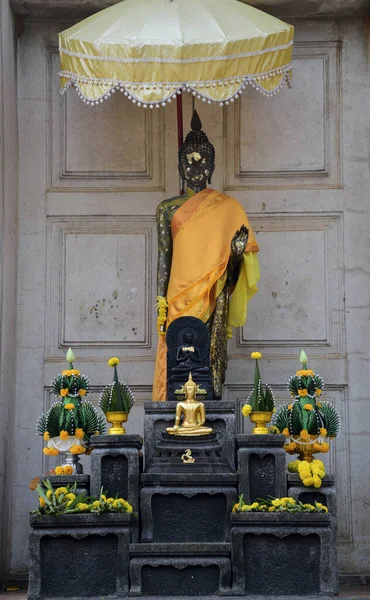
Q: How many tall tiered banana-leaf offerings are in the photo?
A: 2